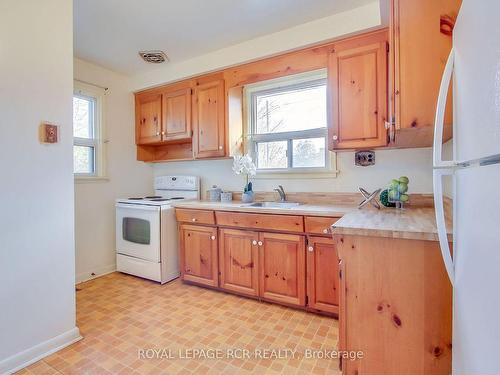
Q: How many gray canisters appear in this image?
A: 2